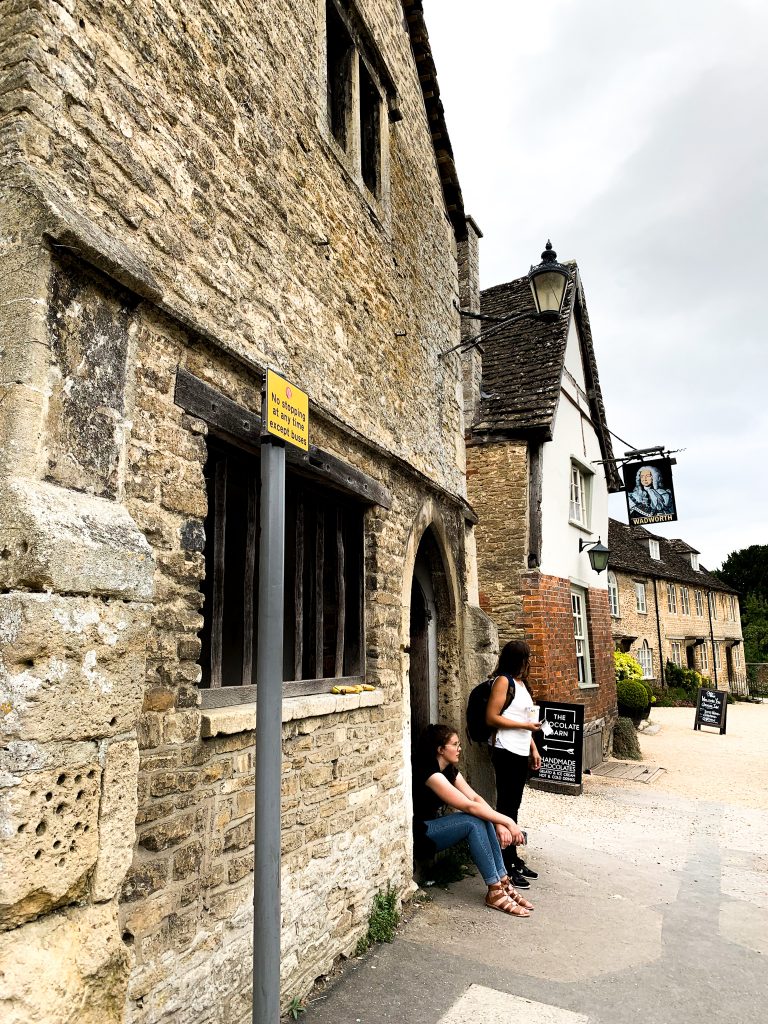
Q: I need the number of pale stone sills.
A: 1